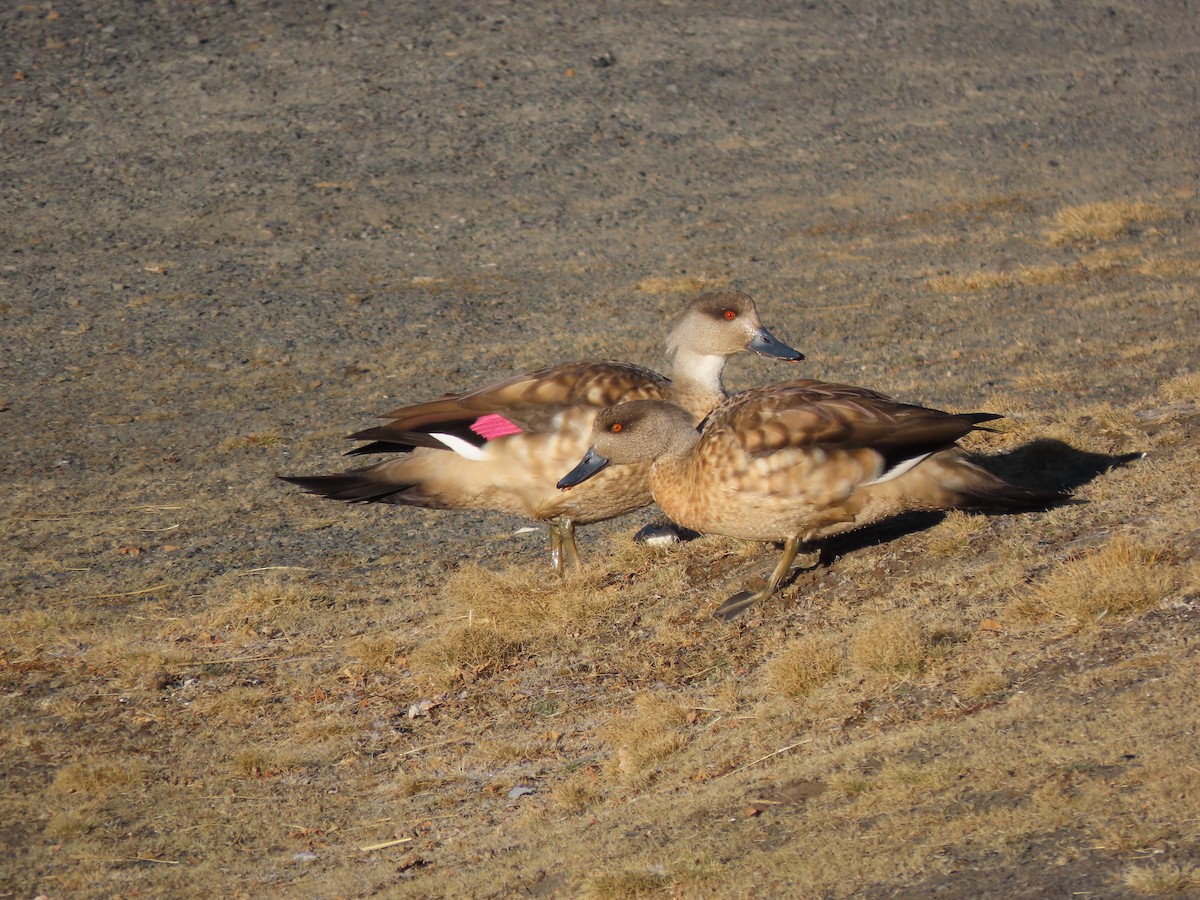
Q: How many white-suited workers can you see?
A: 0